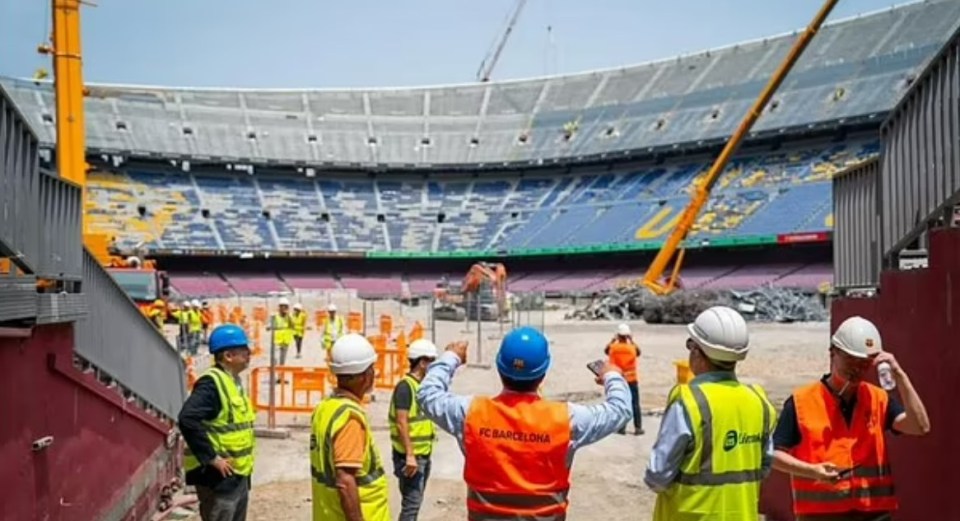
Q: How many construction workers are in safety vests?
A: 14